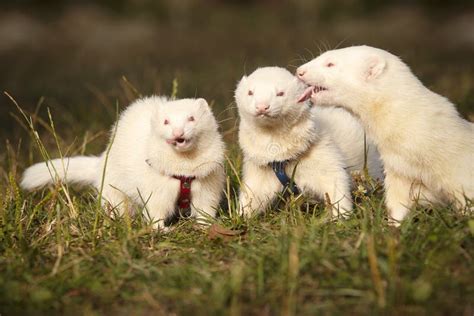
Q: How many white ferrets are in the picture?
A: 3